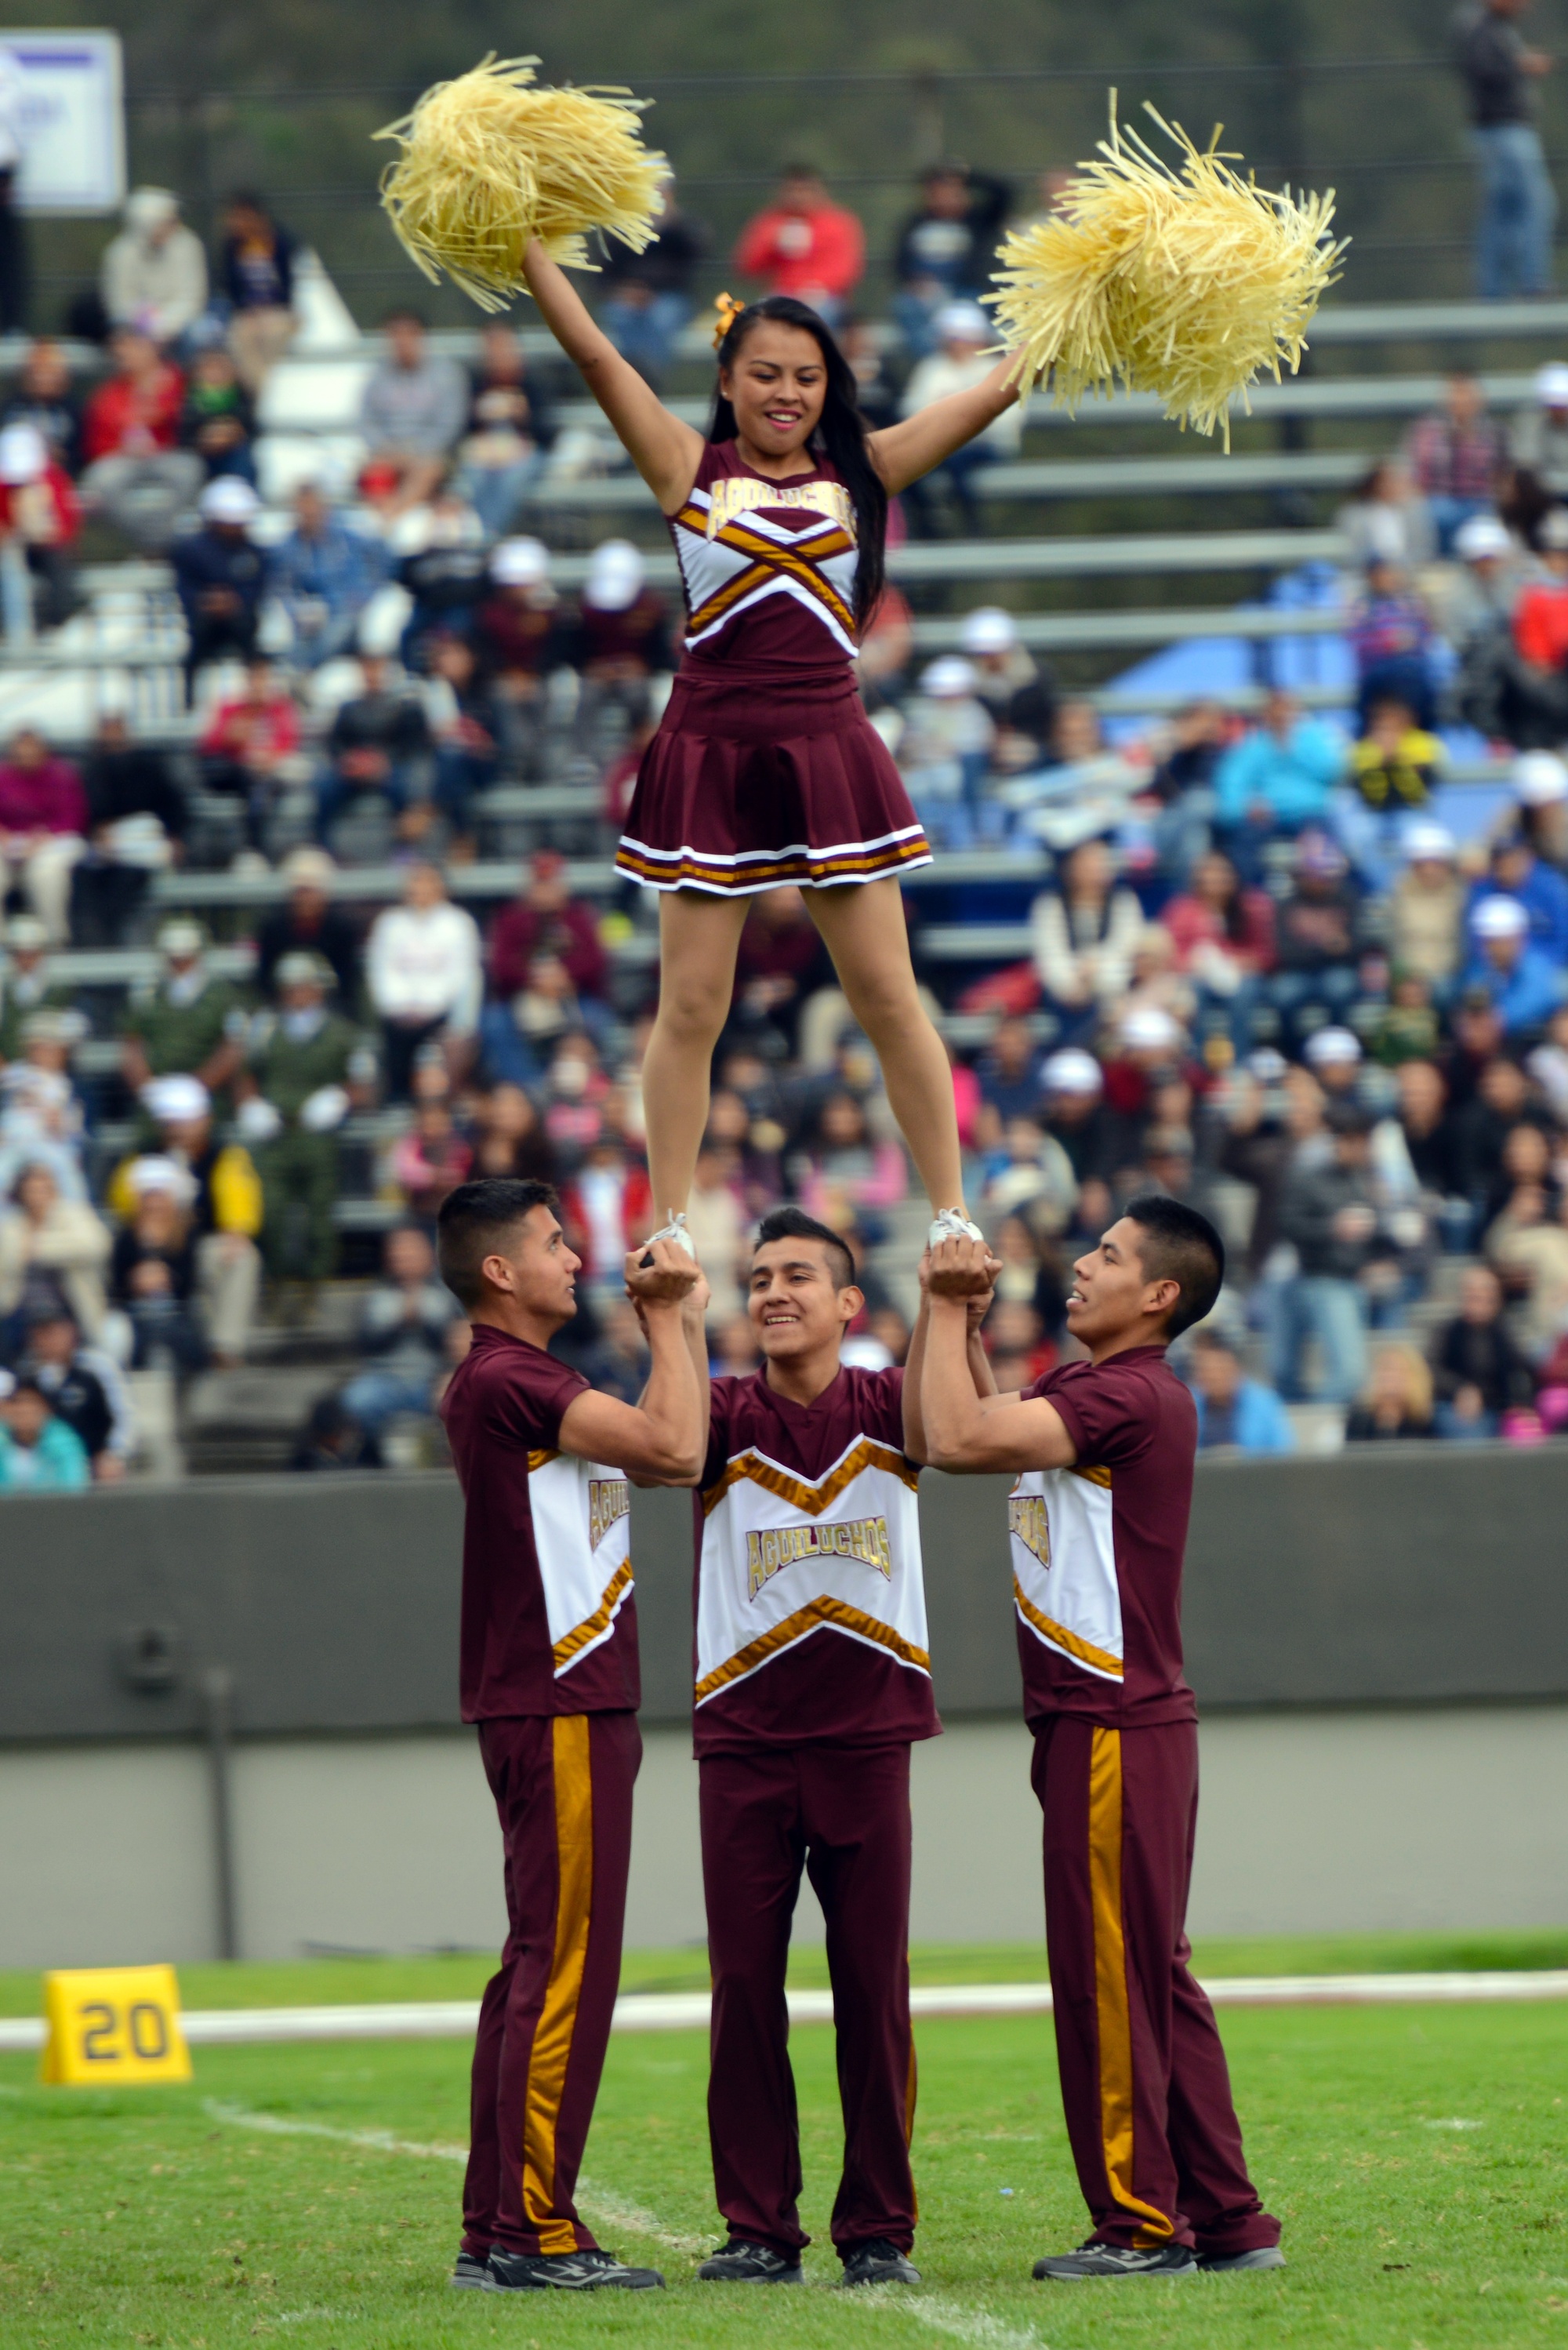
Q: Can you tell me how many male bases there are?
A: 3